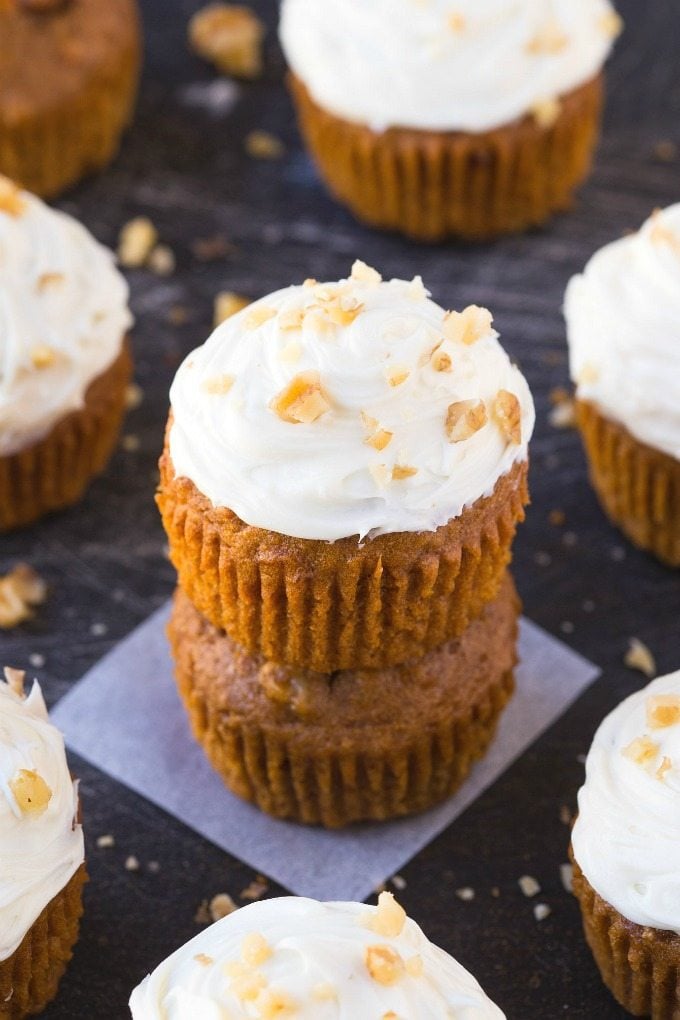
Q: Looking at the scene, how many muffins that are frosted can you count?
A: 7